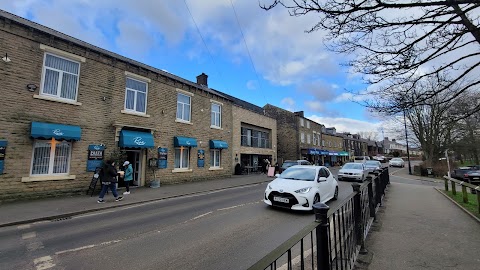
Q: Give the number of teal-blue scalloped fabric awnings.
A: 4